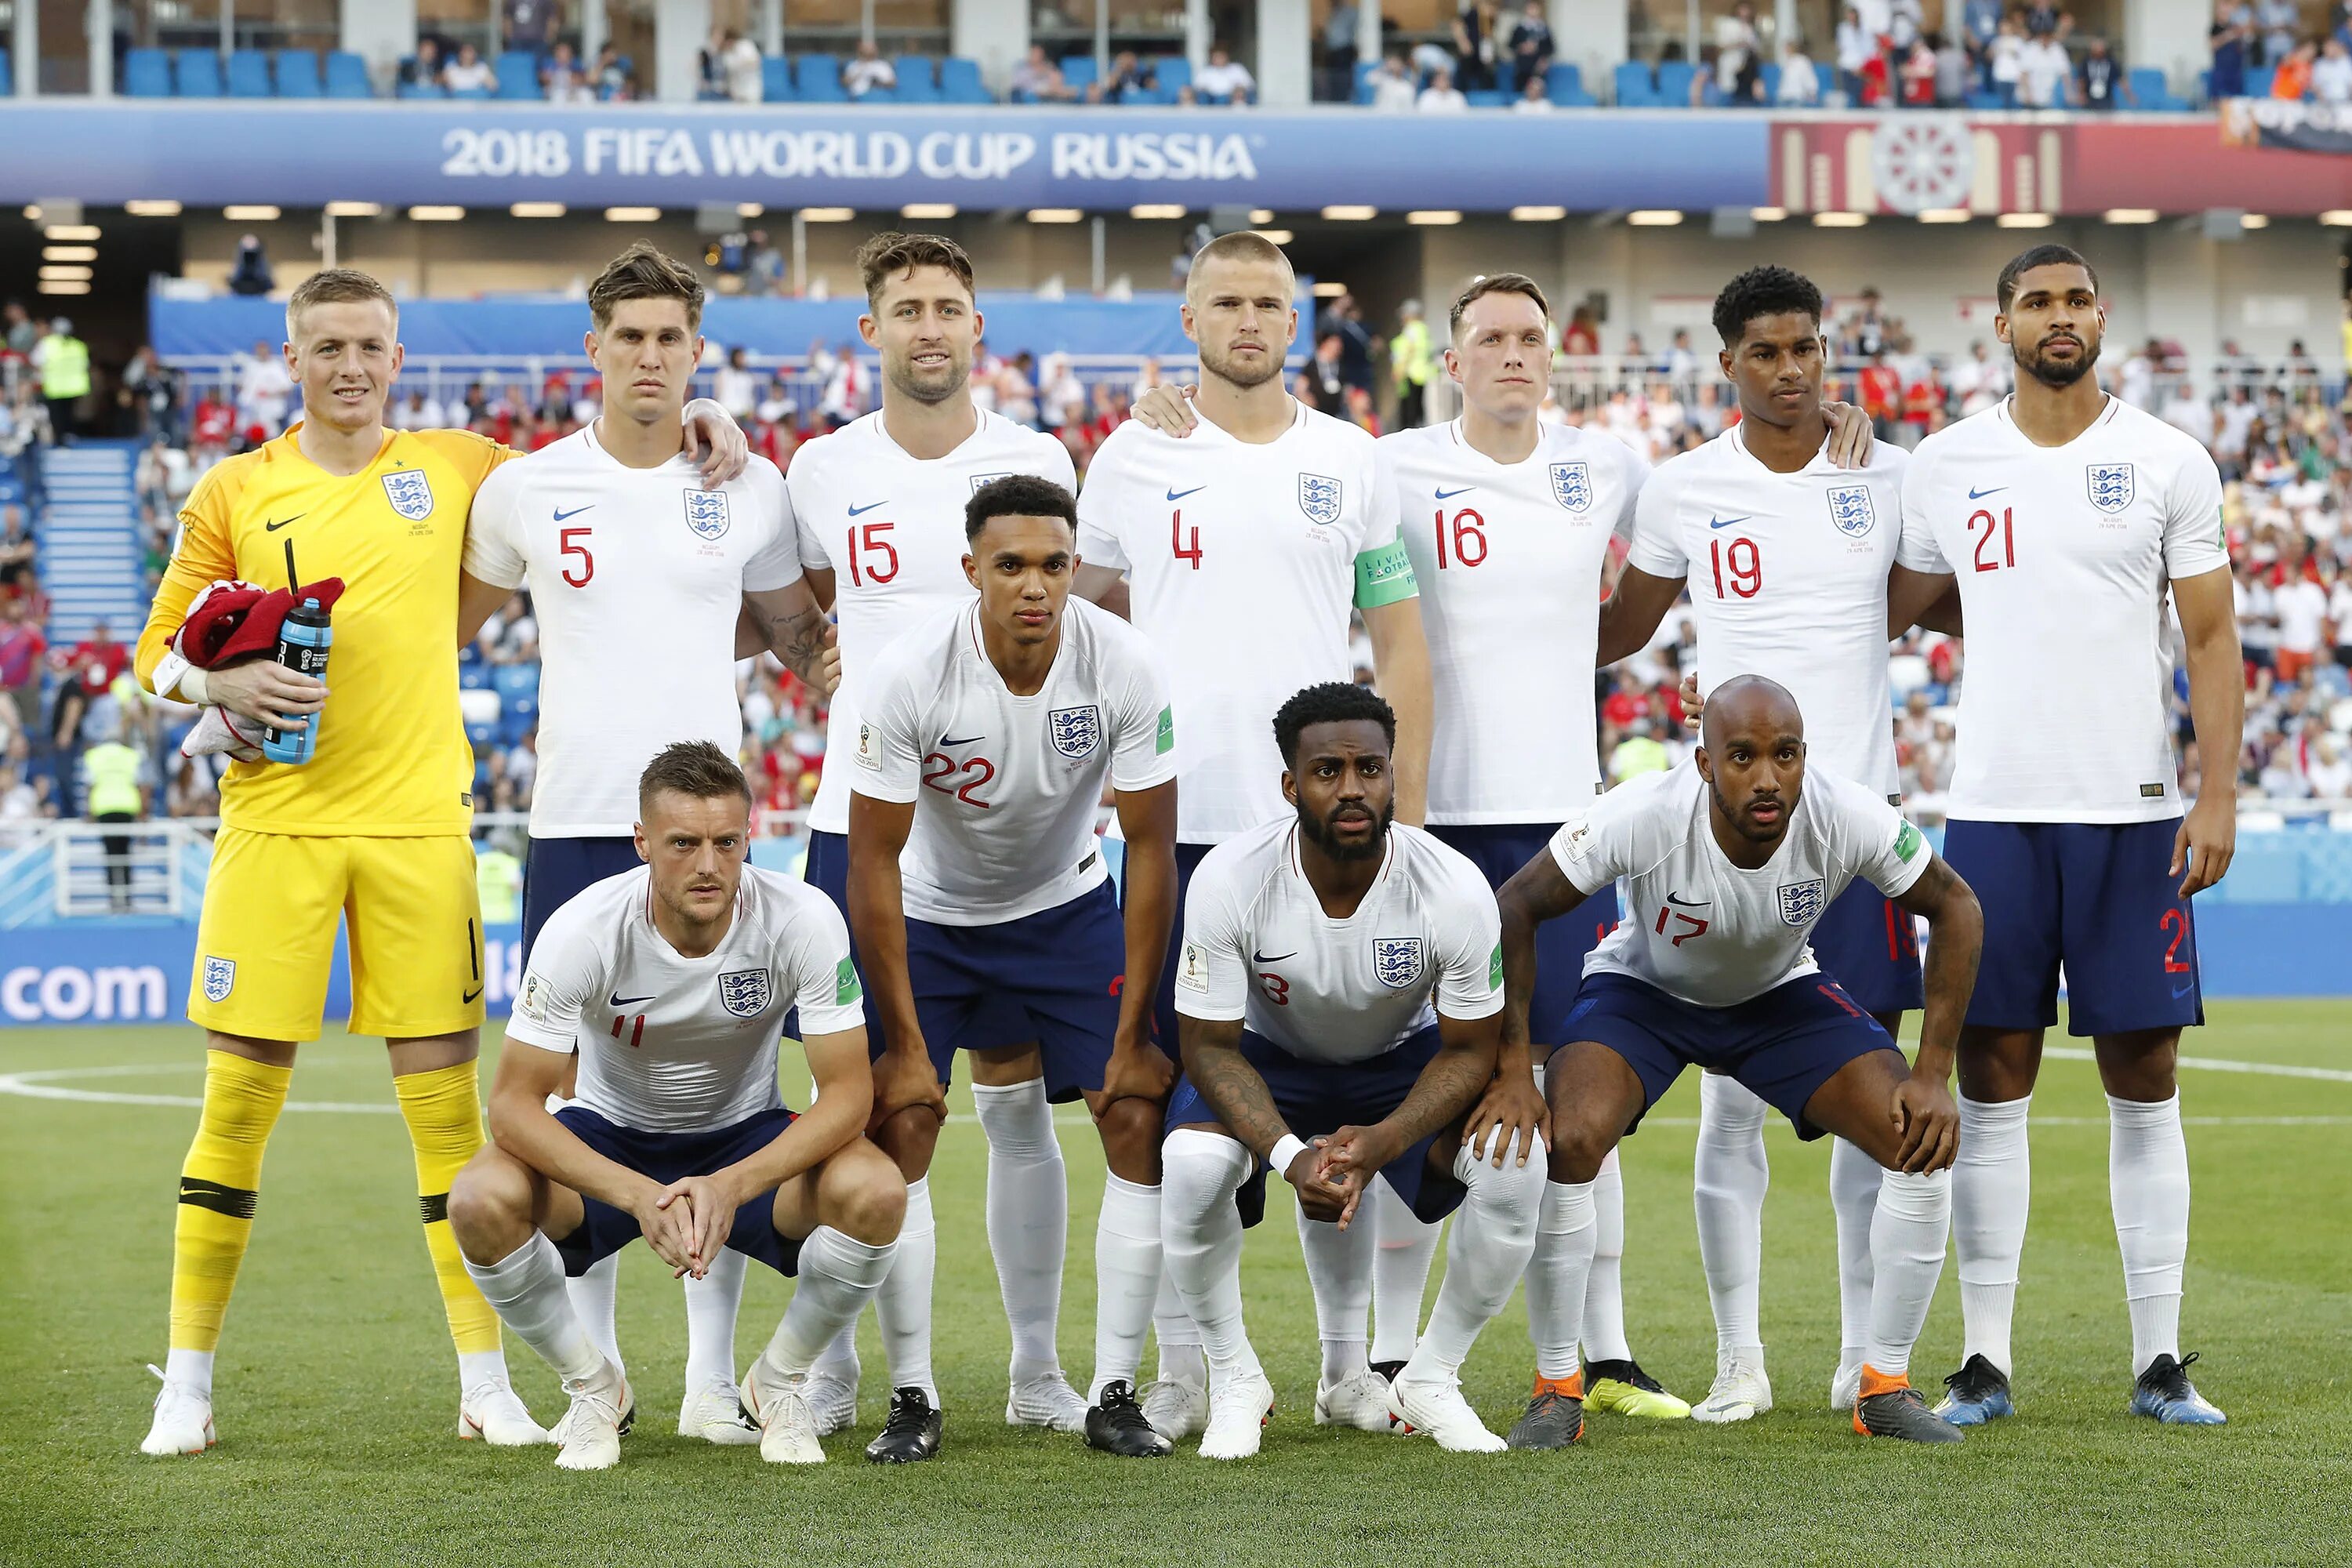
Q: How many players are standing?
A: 7